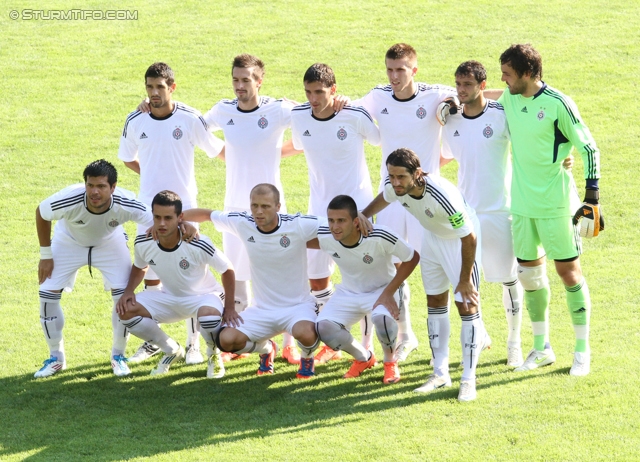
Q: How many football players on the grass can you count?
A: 11